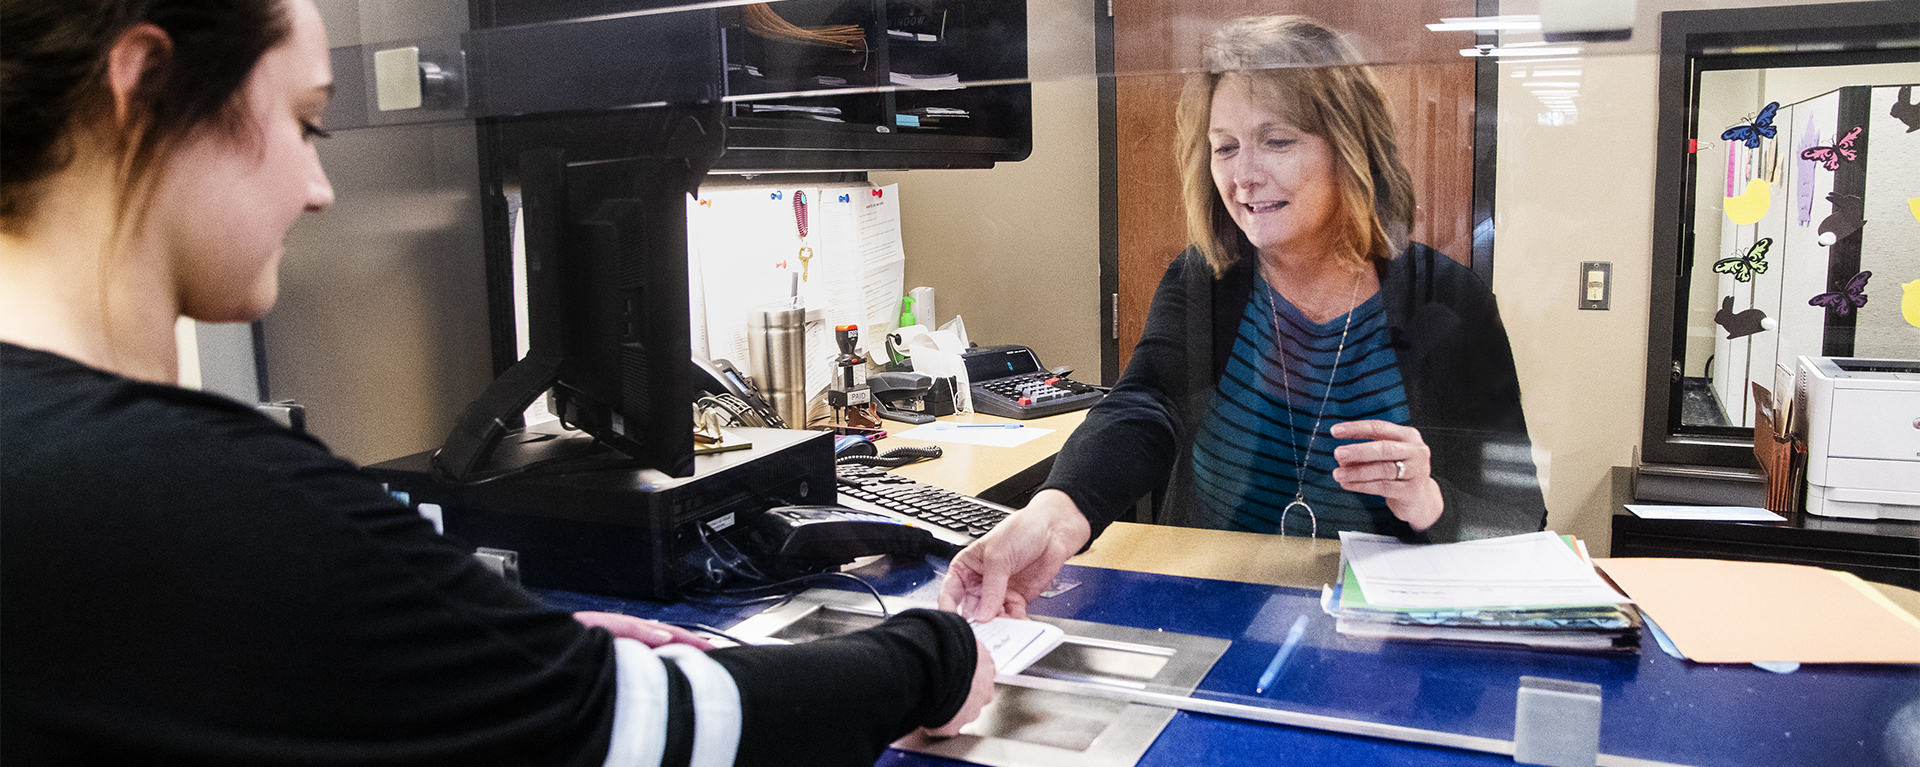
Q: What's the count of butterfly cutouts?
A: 4